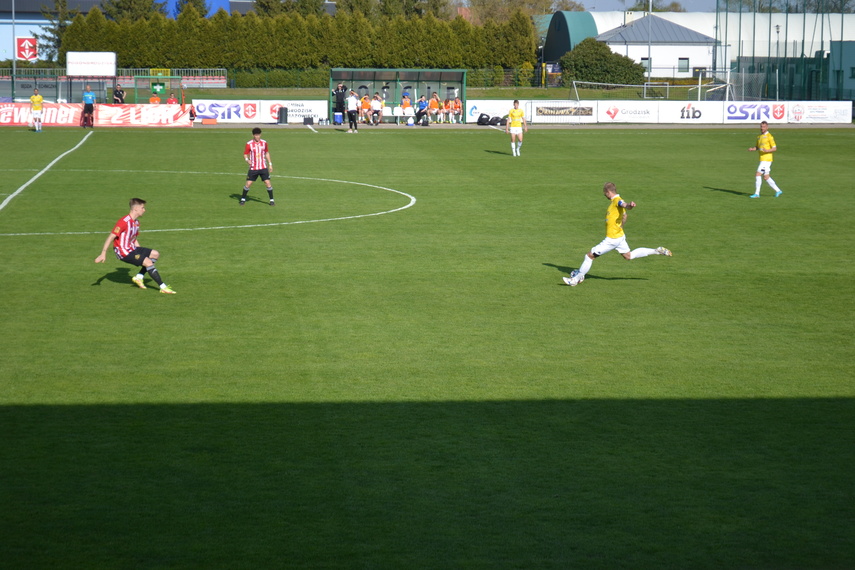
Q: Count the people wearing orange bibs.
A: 5